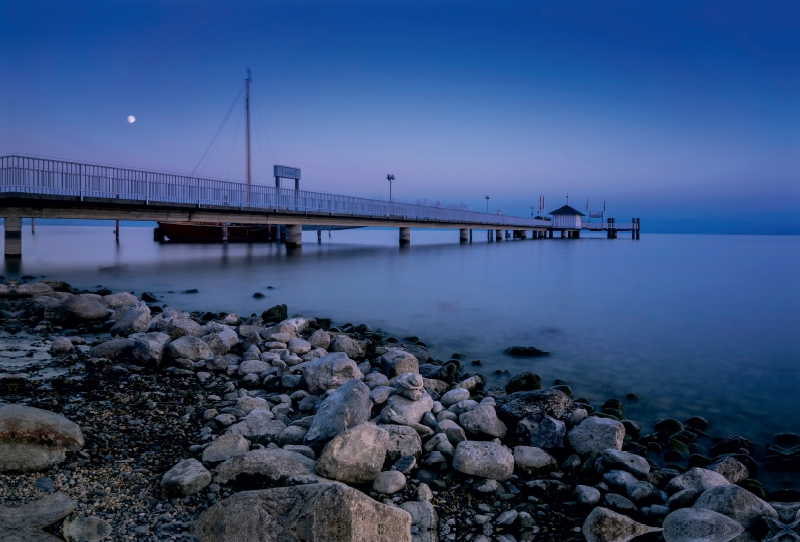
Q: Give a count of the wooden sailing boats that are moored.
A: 1